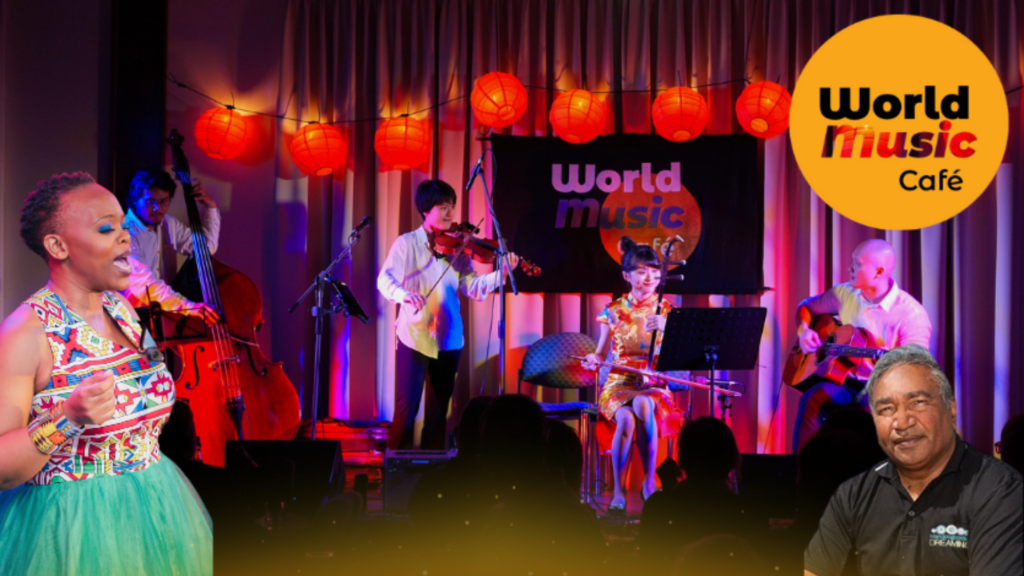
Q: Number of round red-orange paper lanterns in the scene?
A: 7